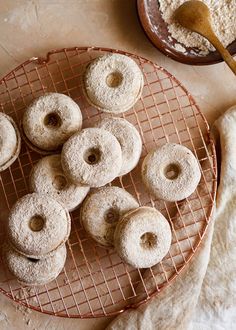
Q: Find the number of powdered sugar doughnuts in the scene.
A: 11